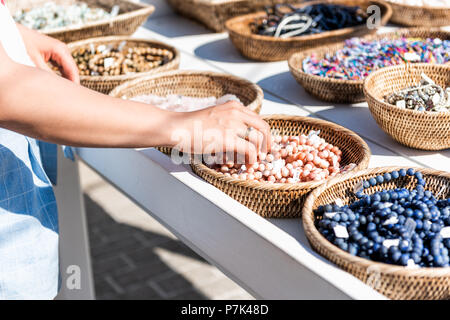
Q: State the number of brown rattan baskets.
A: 10